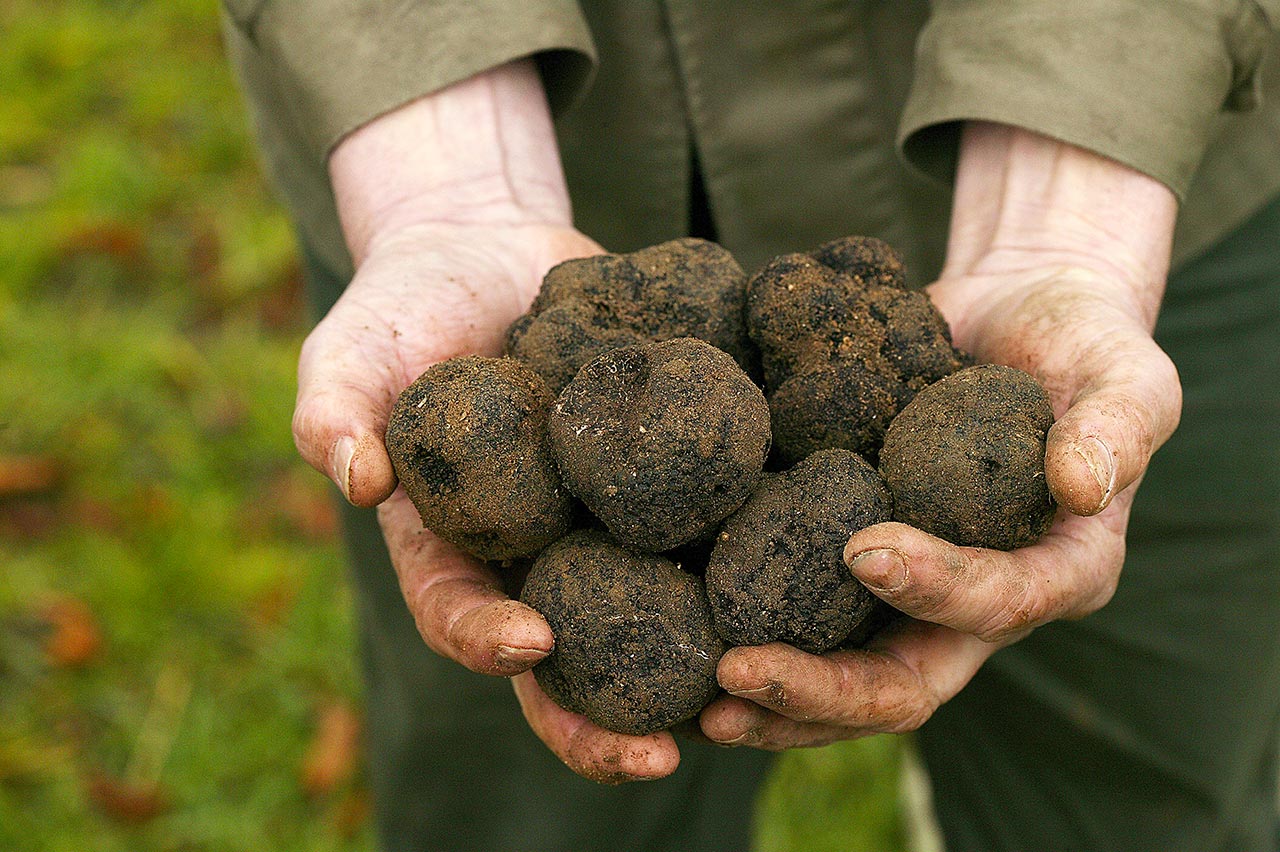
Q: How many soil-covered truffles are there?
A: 7